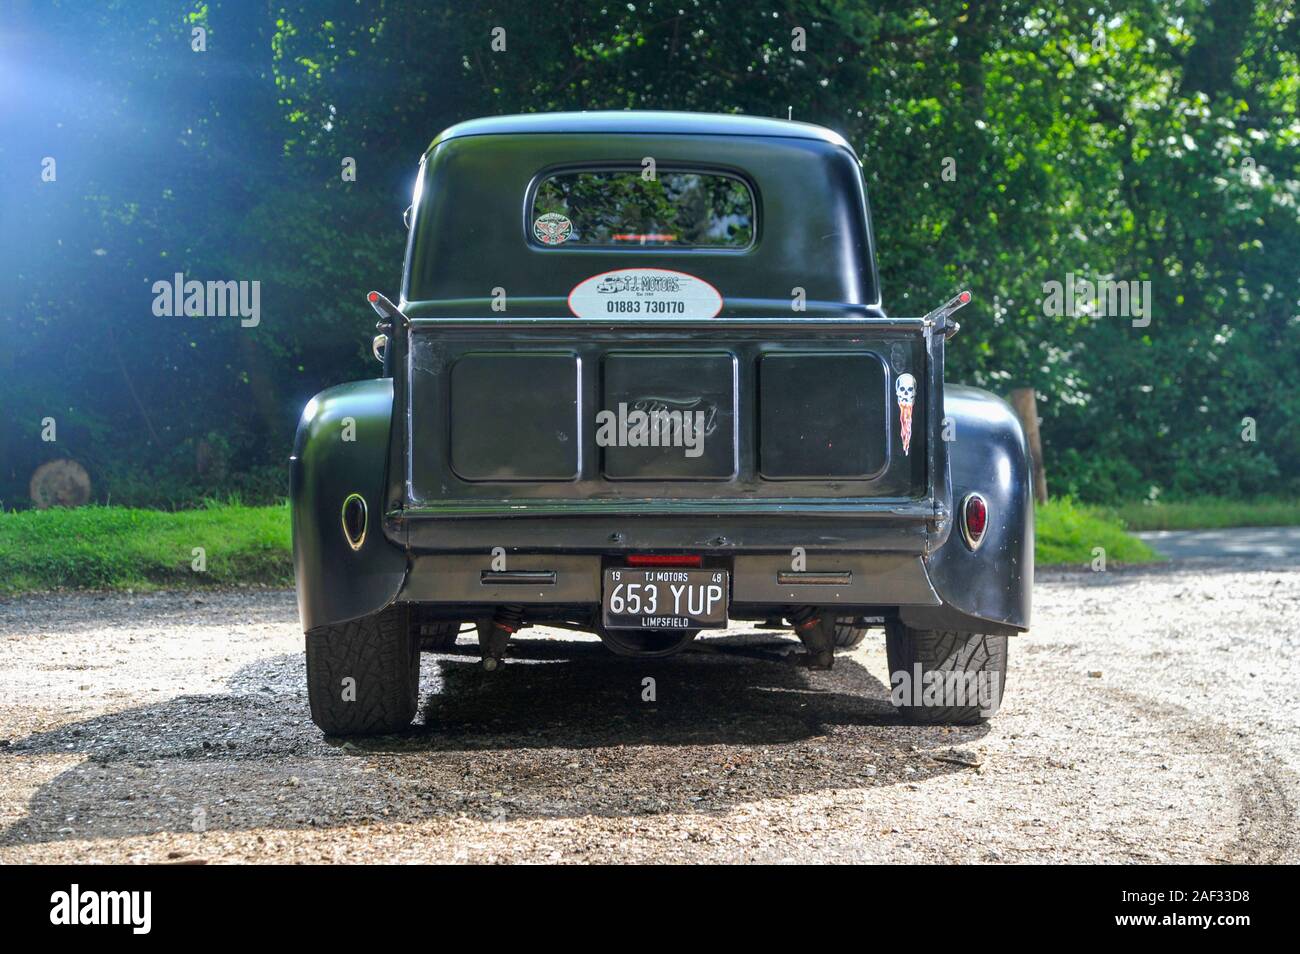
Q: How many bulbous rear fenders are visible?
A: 2